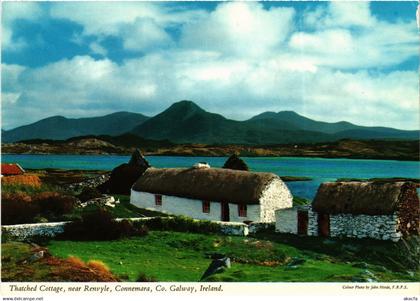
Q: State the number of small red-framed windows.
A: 3